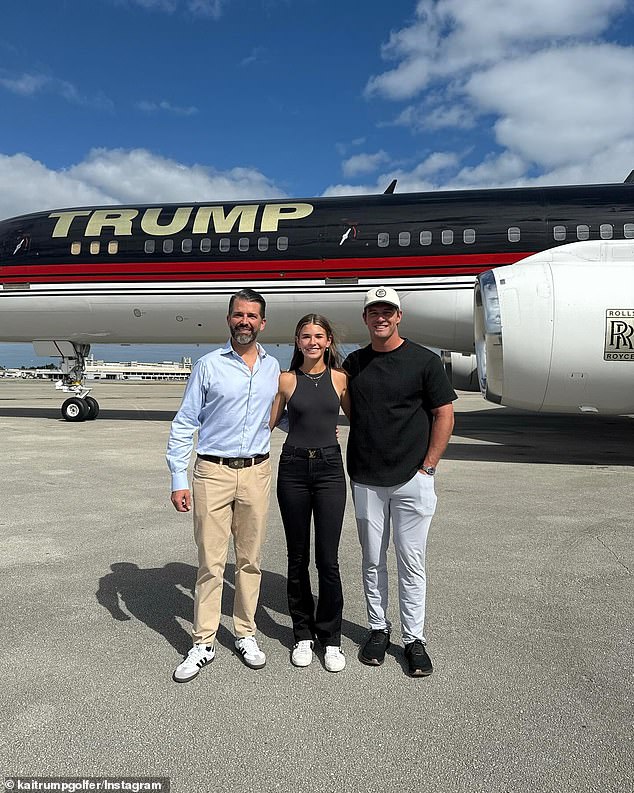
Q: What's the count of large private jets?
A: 1